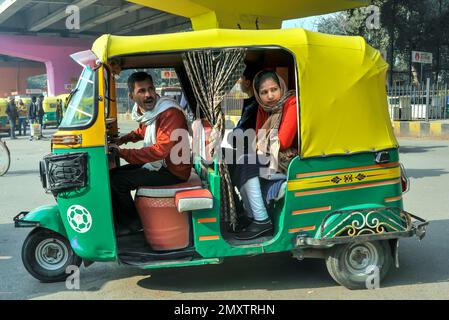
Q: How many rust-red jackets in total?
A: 1